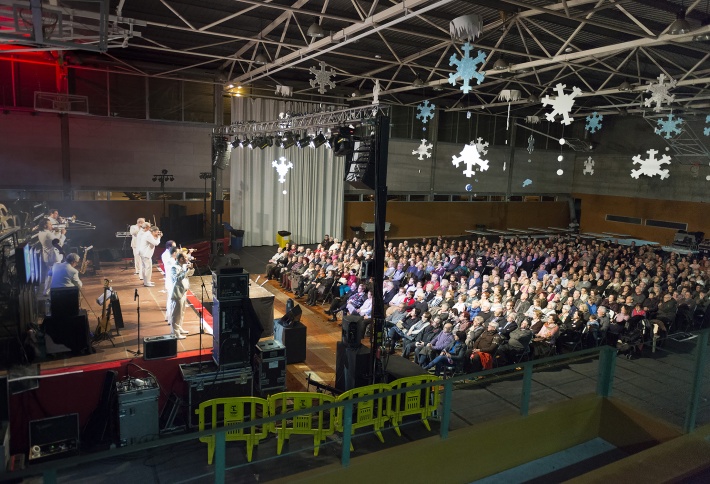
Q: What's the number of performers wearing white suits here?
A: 9